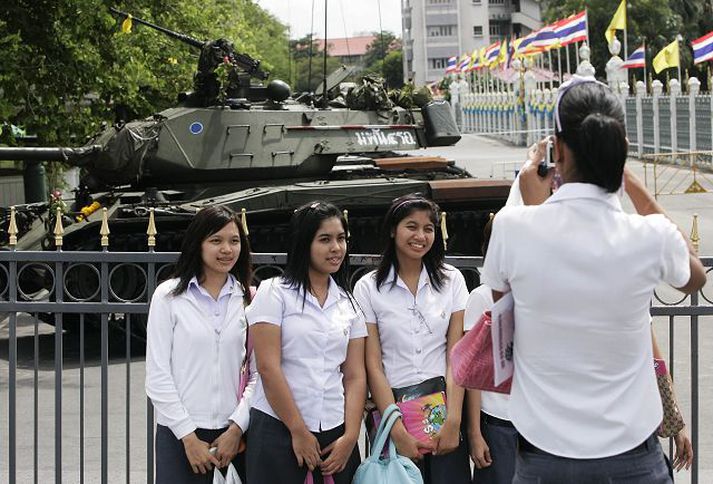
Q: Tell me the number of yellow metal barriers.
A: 1